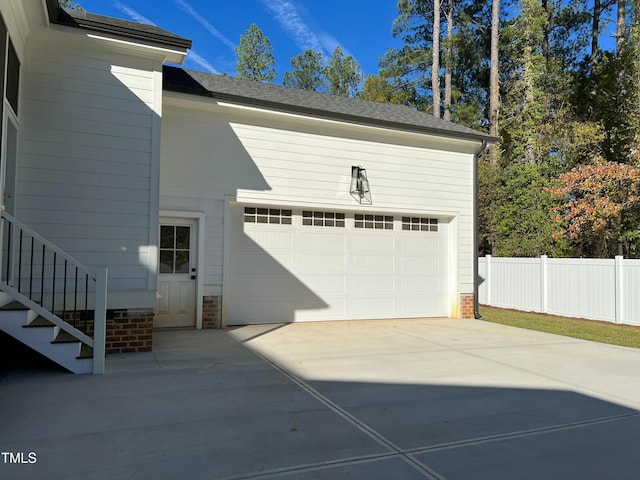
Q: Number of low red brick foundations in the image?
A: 3